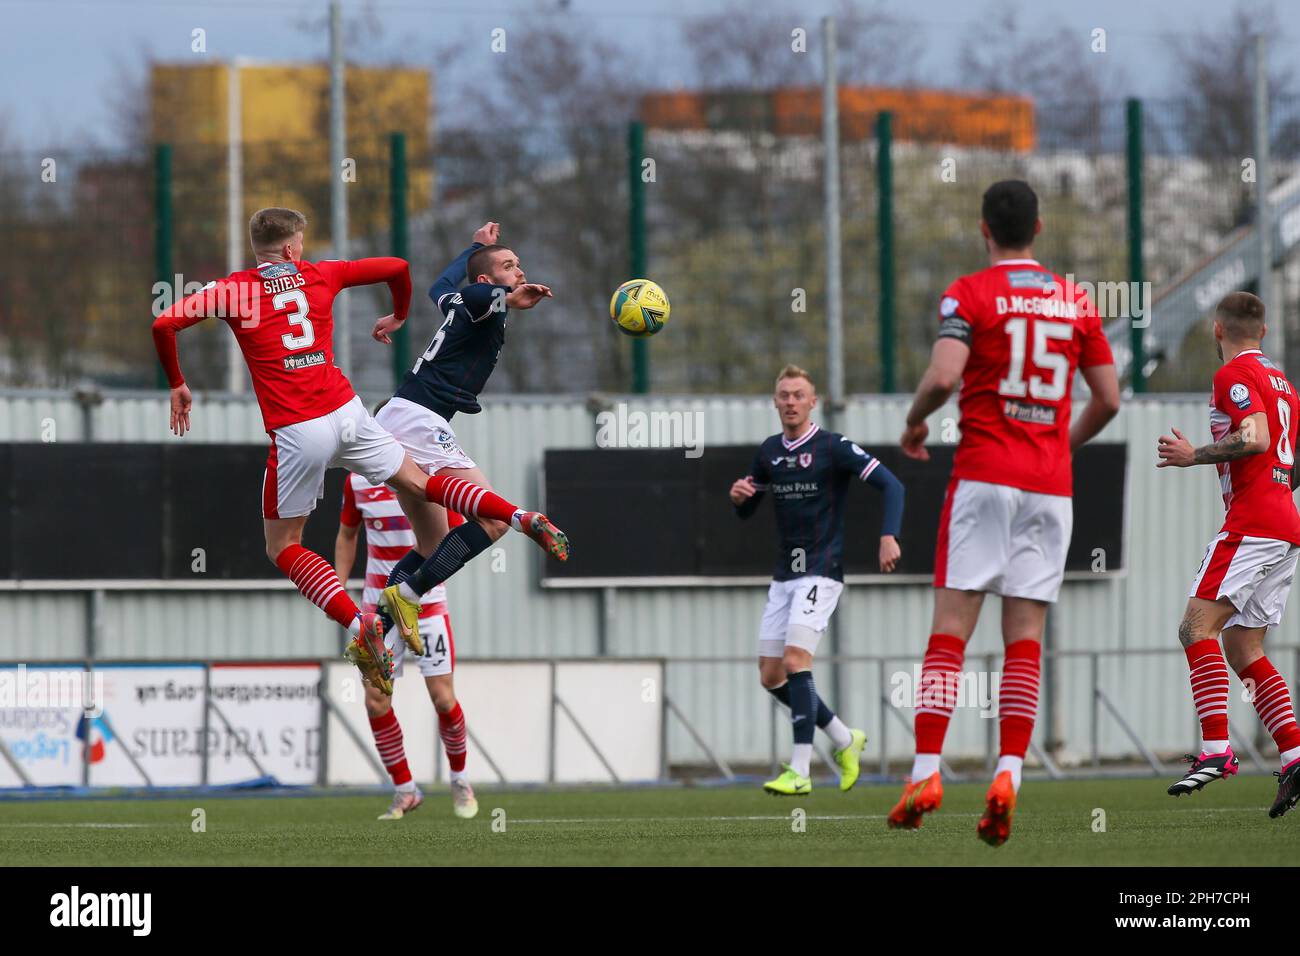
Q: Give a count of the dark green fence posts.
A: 5